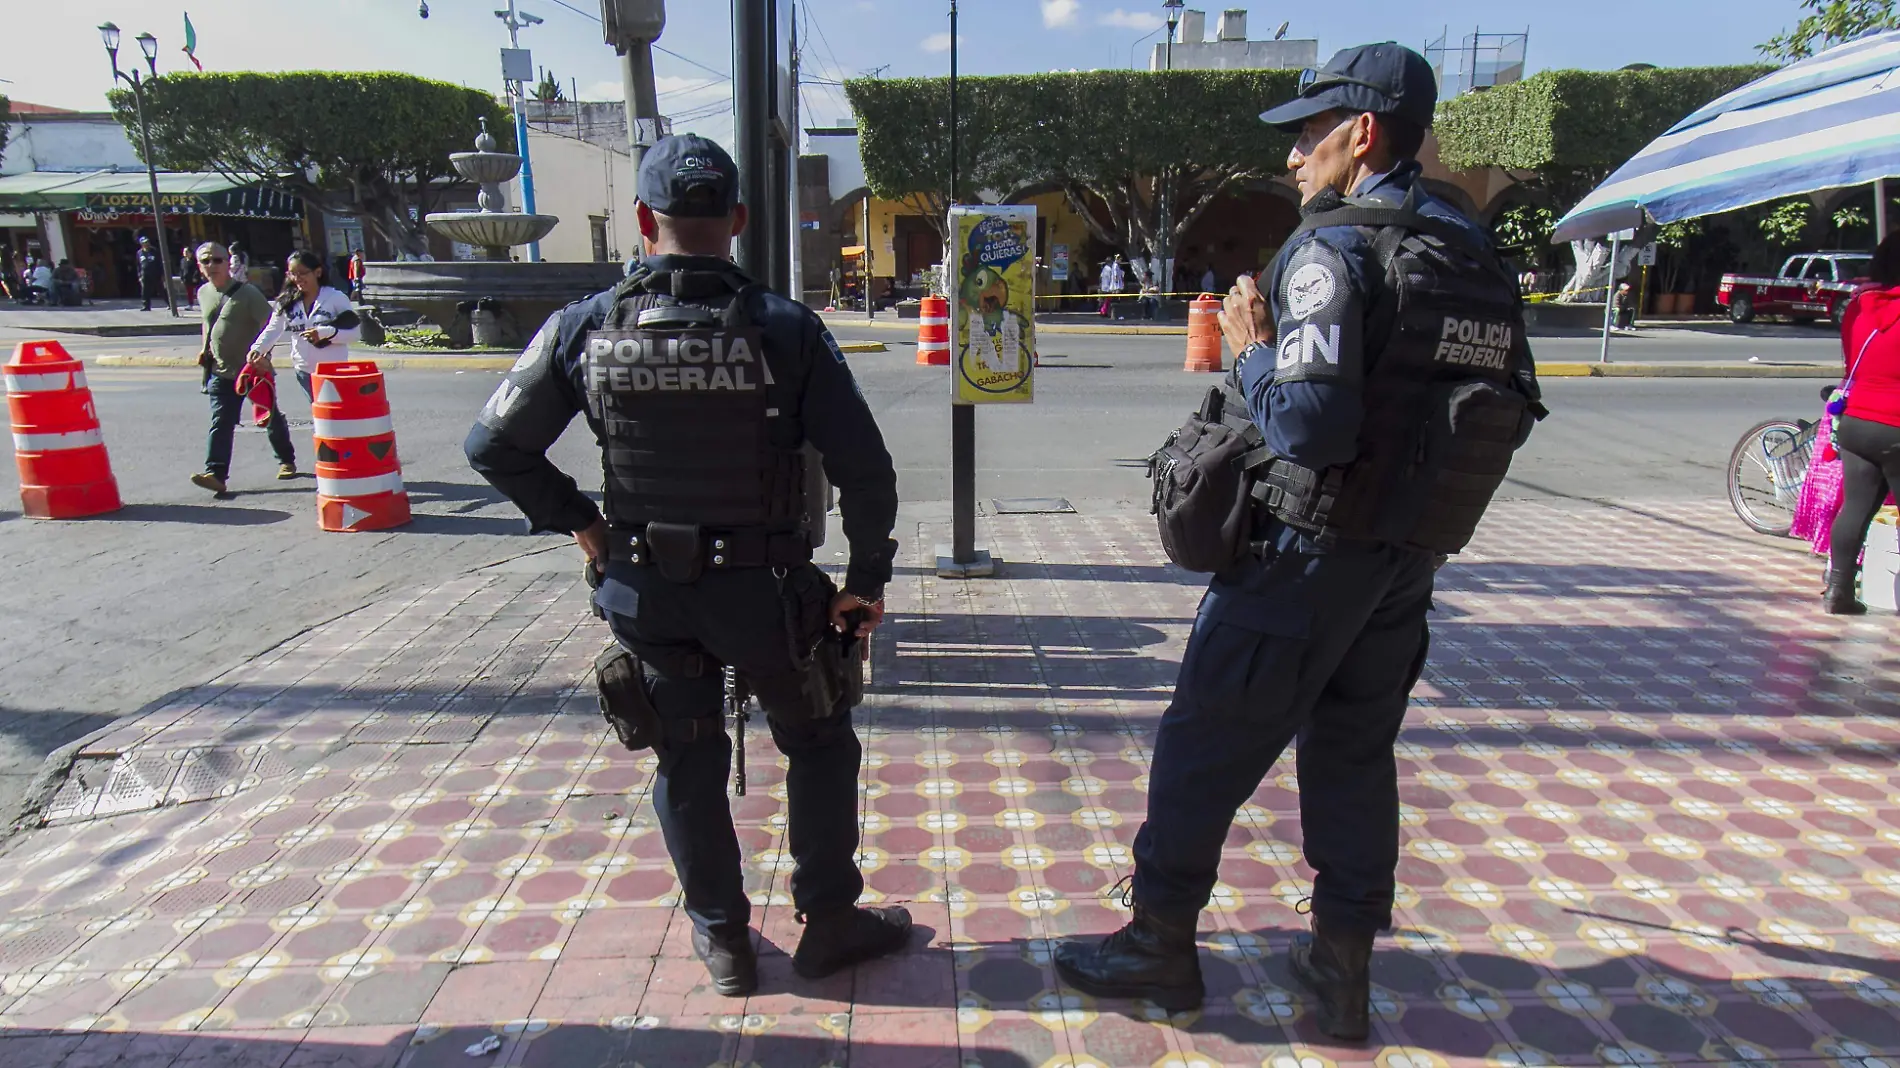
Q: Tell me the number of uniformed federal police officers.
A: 2